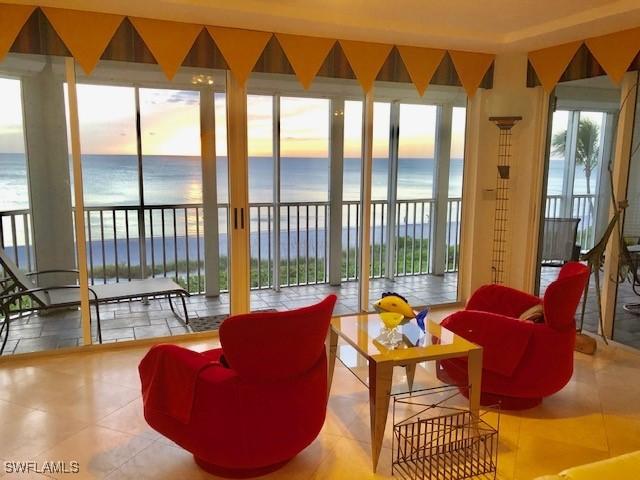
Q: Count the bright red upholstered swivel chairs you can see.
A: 2